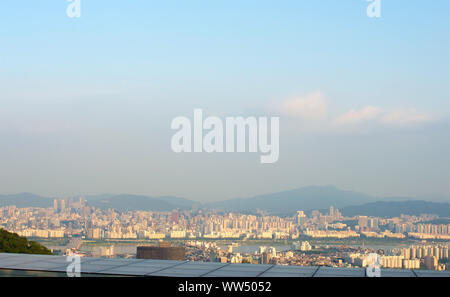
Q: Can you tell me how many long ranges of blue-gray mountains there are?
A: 1